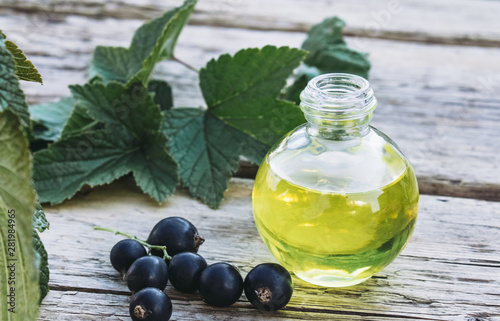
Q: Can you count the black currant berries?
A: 7